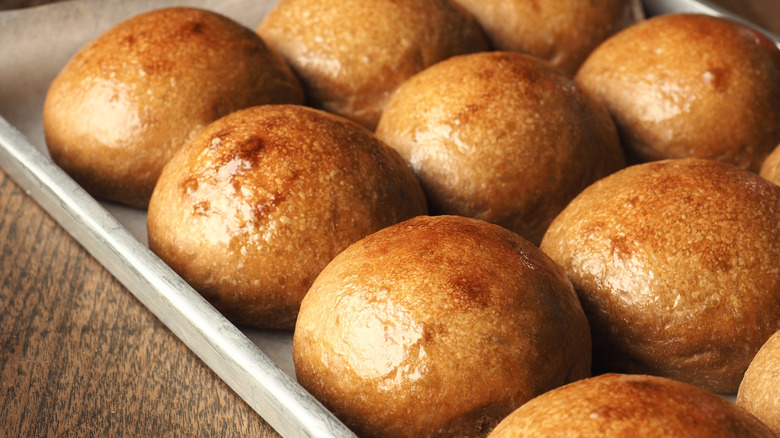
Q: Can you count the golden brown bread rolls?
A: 11